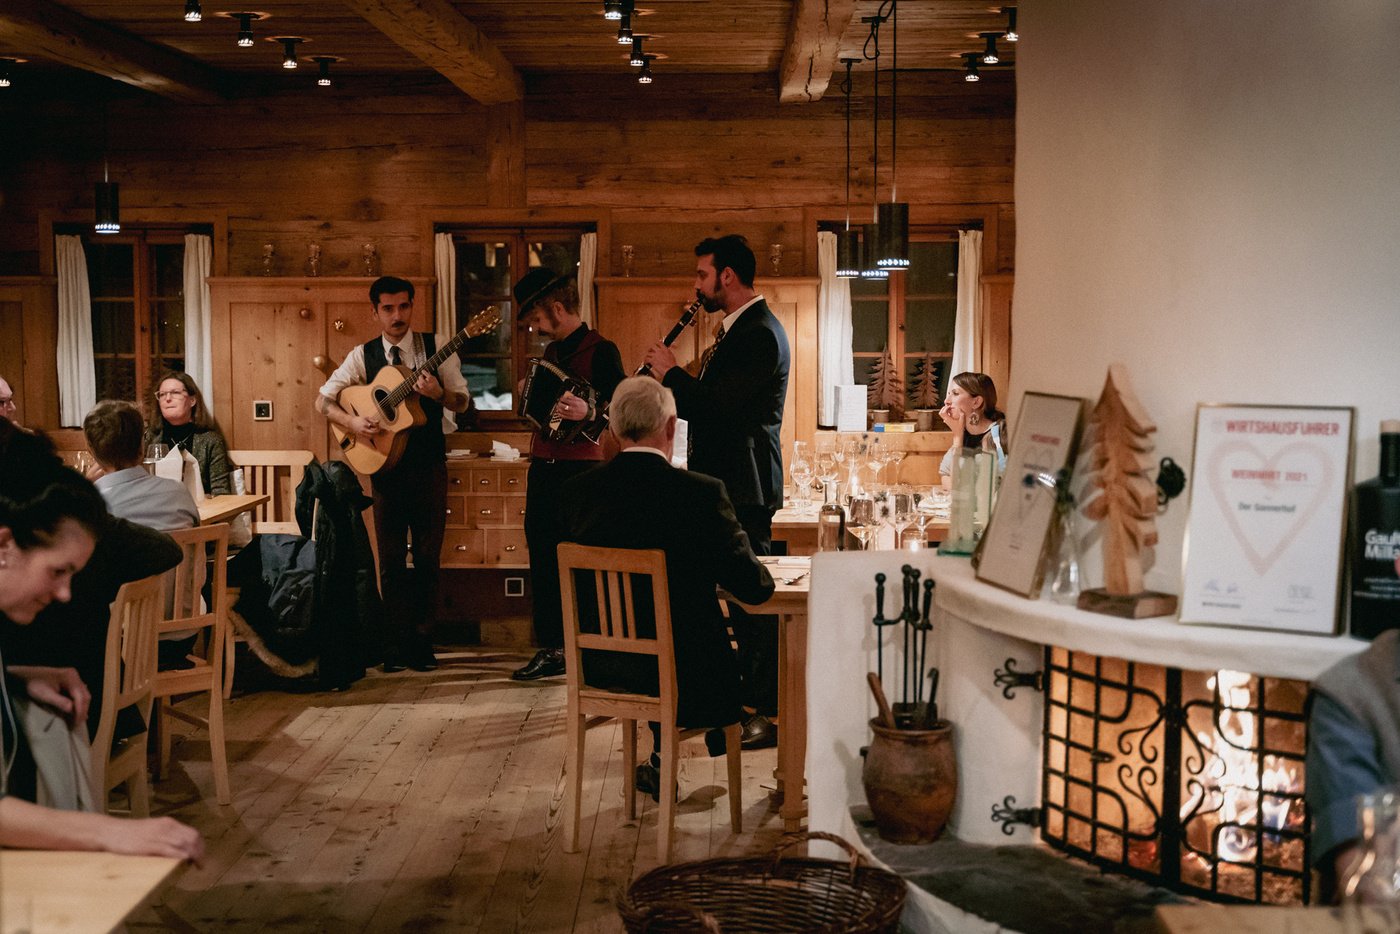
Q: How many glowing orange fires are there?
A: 1